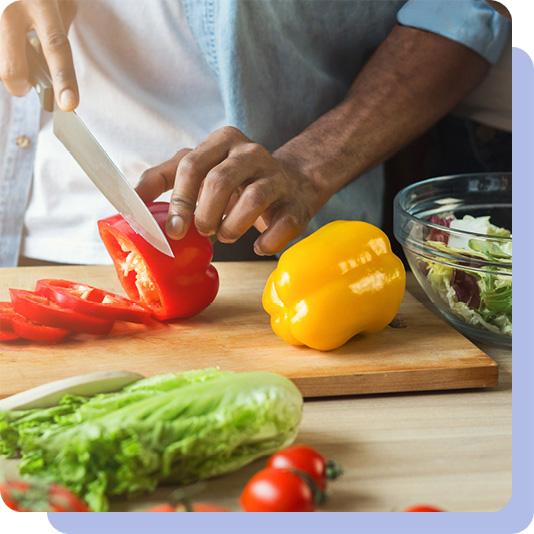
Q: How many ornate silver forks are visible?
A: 0